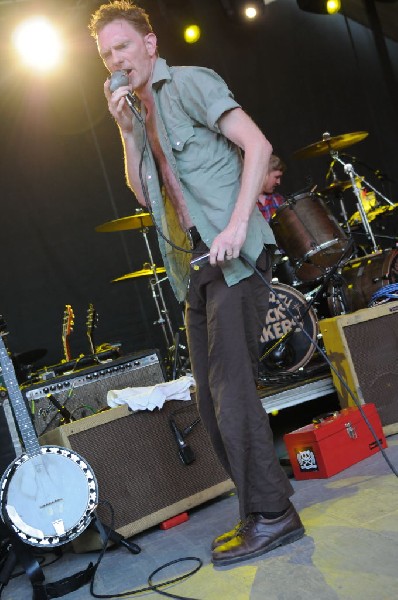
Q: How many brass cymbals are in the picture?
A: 3